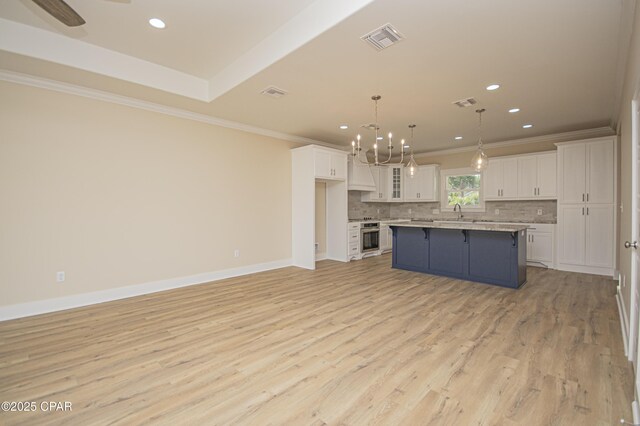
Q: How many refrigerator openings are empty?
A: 1